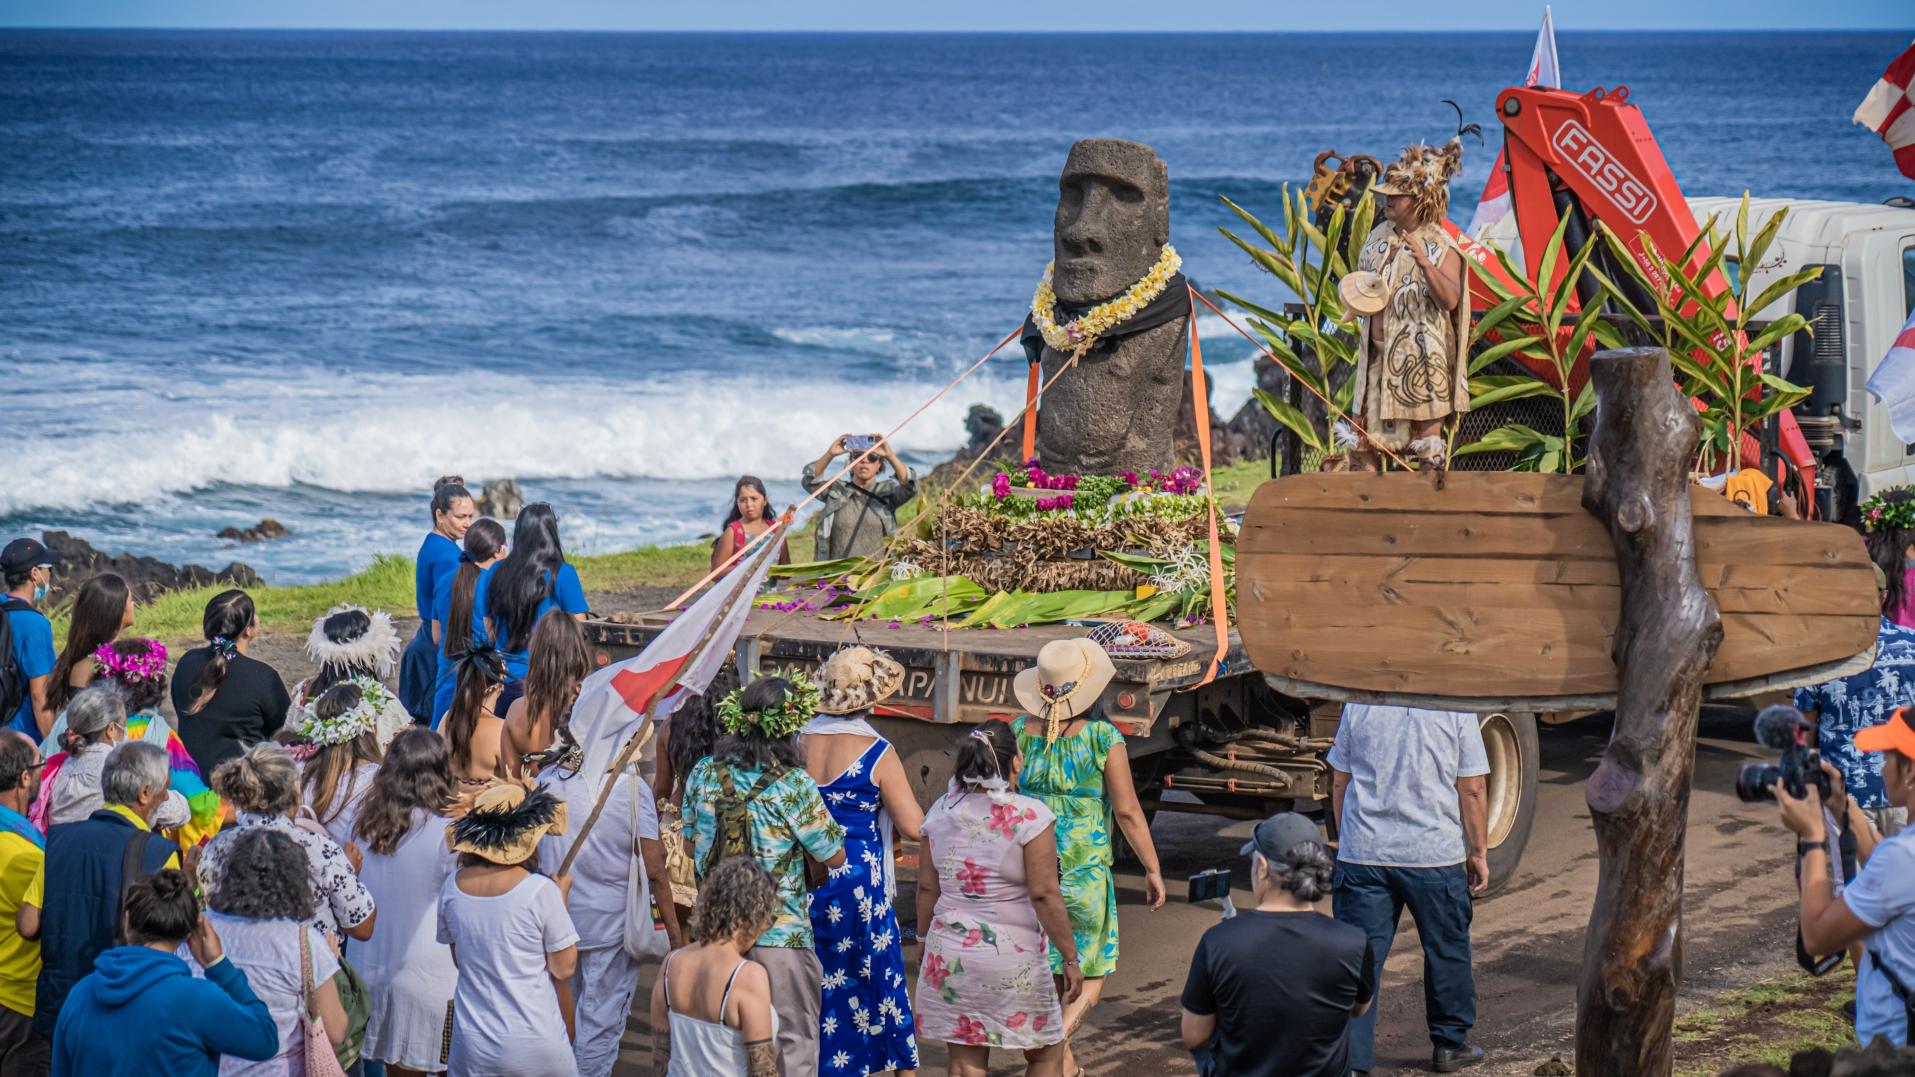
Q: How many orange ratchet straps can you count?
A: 4